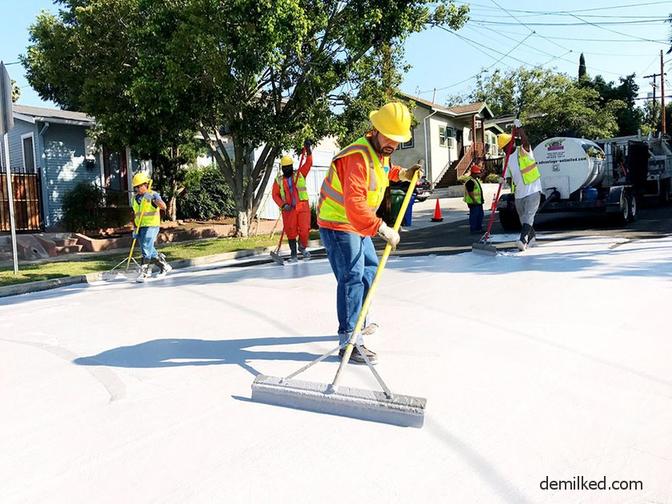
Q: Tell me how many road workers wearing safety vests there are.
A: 5